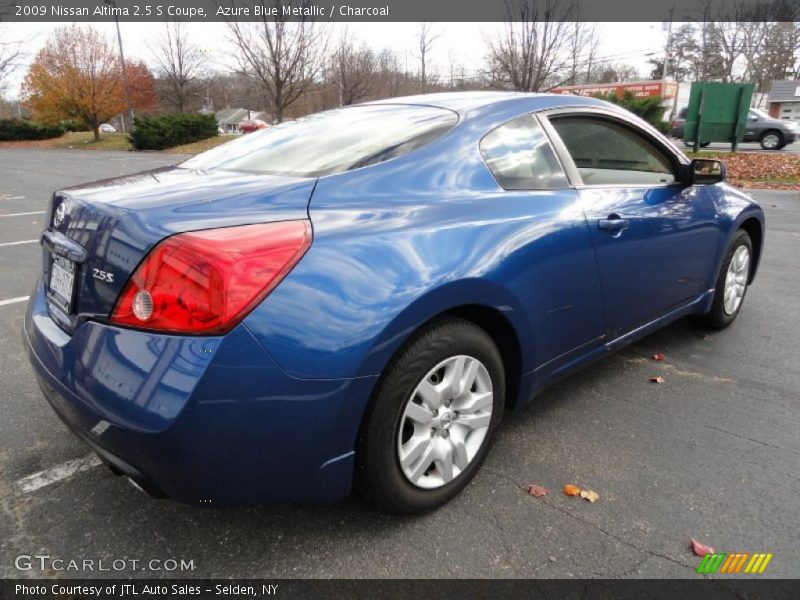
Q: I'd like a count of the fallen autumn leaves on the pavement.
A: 6